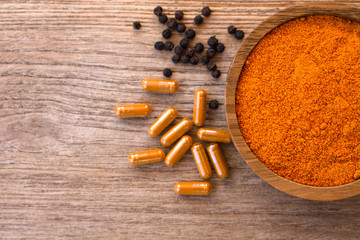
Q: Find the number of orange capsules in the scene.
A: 11